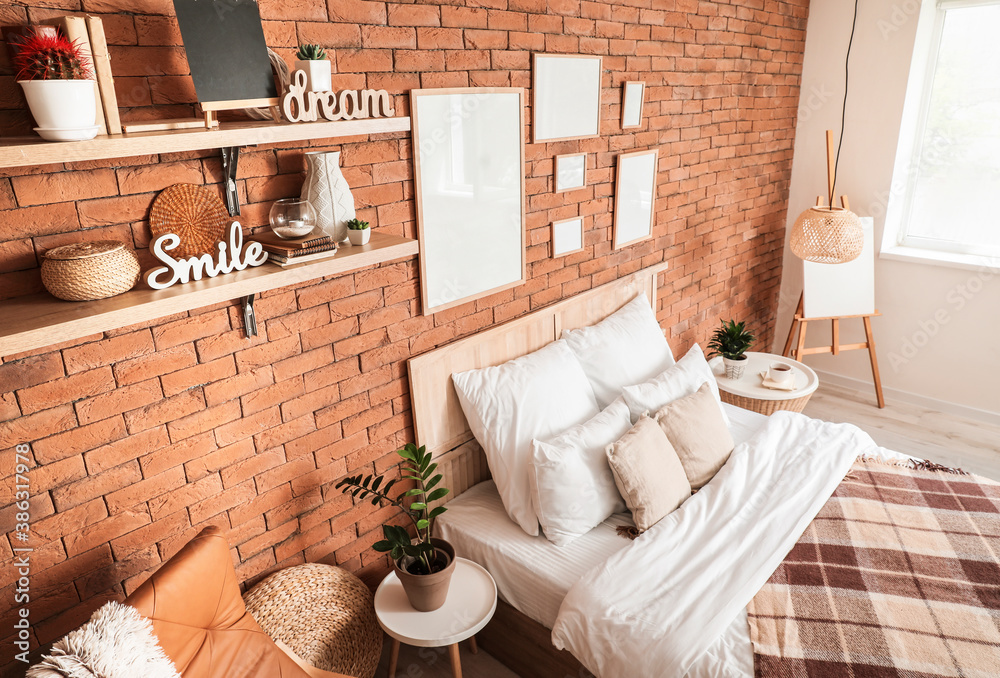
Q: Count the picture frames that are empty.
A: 6